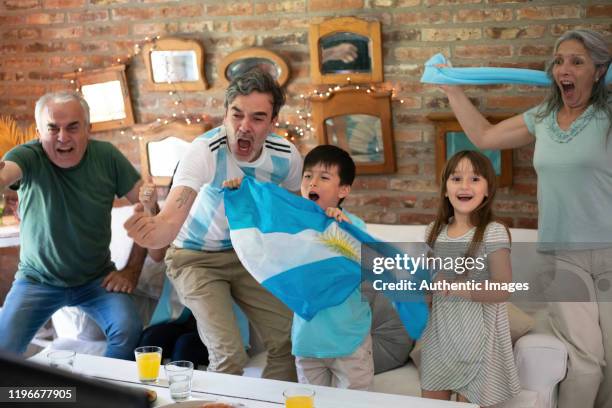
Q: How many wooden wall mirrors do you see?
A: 7